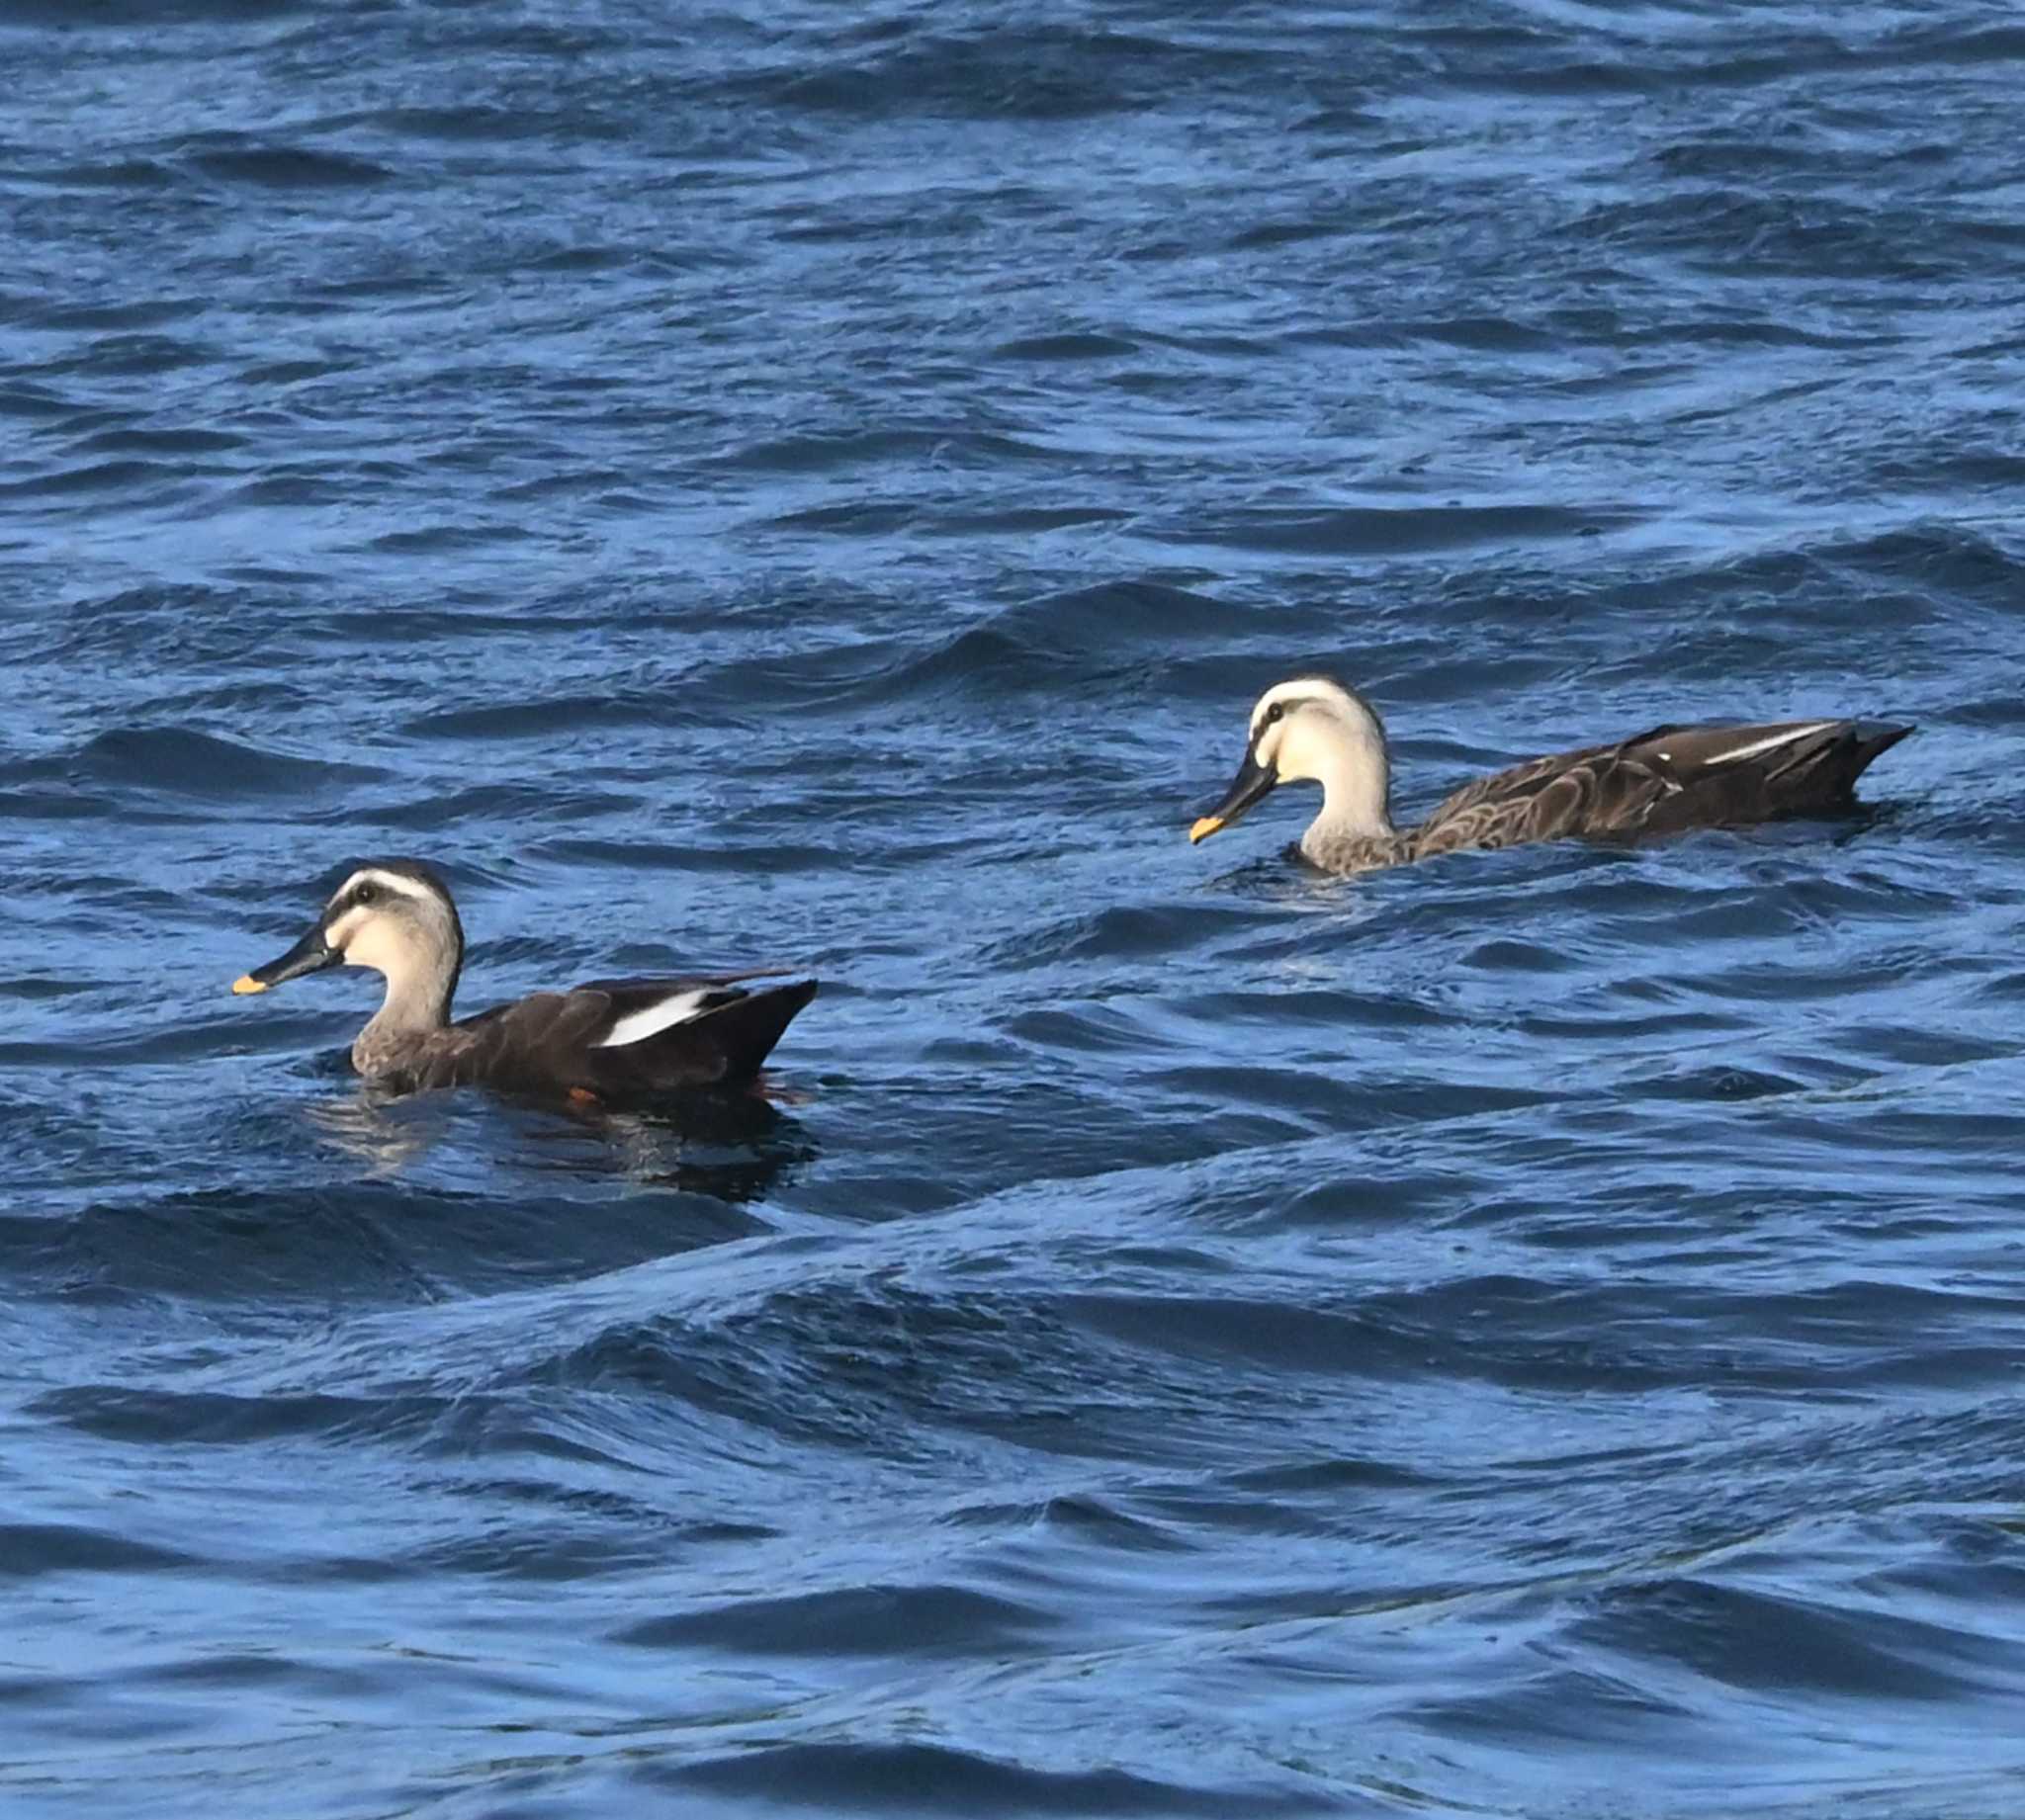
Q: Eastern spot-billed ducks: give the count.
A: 2